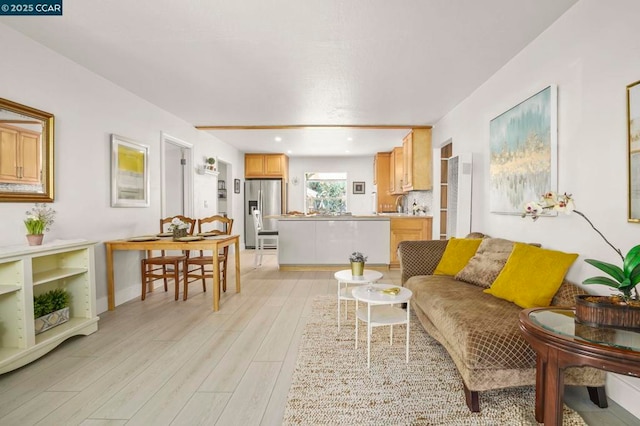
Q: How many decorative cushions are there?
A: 3